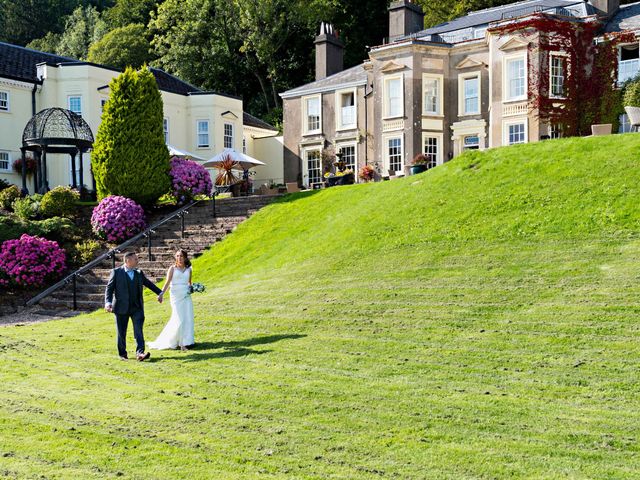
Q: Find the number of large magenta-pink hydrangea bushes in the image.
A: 3